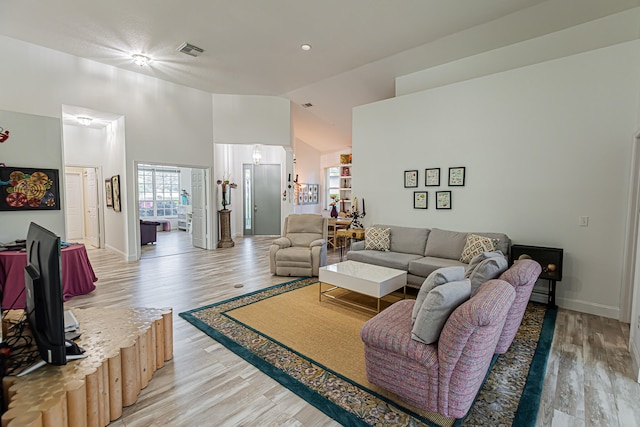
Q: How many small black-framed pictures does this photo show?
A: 5